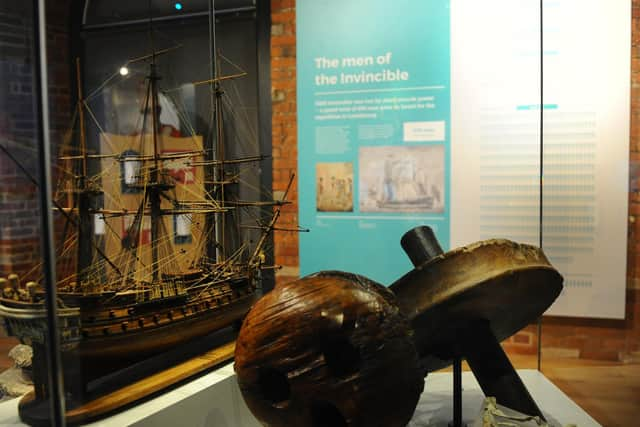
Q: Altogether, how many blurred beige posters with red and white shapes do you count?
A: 1